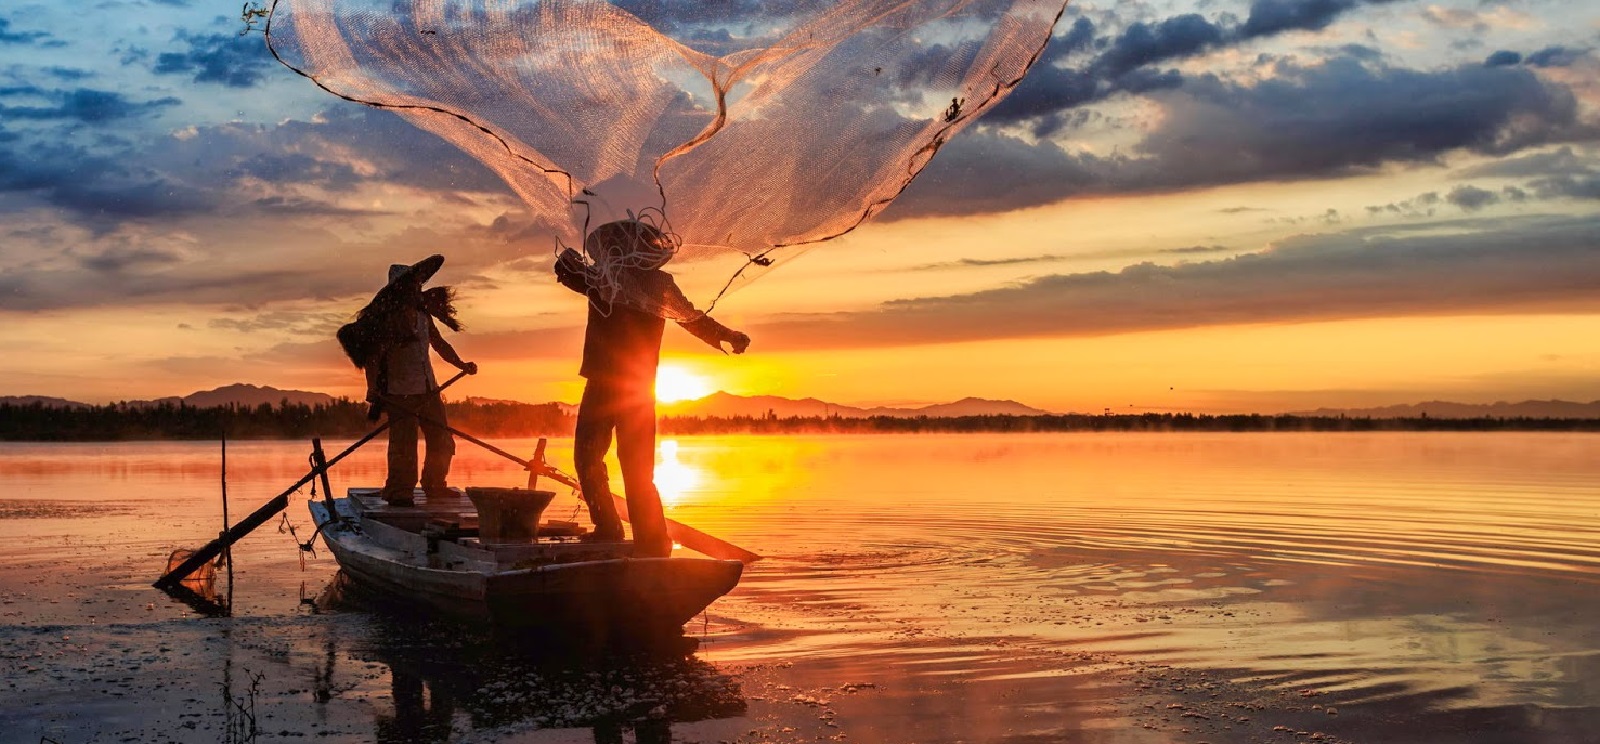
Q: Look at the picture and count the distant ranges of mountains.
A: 3